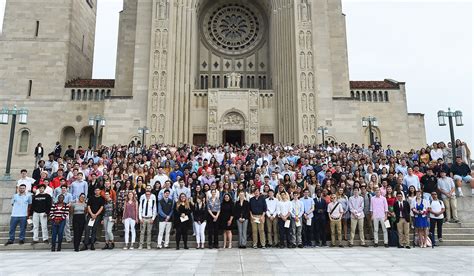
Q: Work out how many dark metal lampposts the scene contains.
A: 6